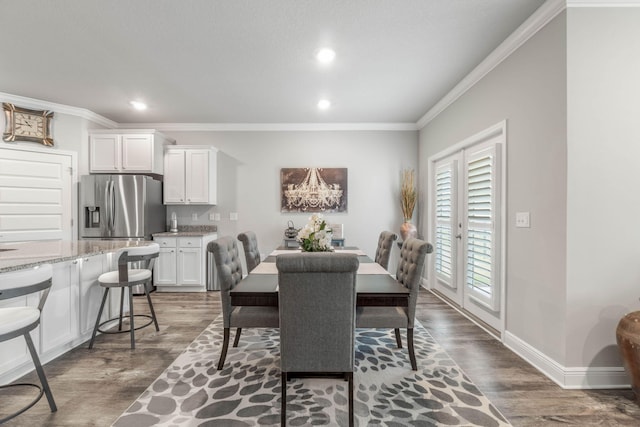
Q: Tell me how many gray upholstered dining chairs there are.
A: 5